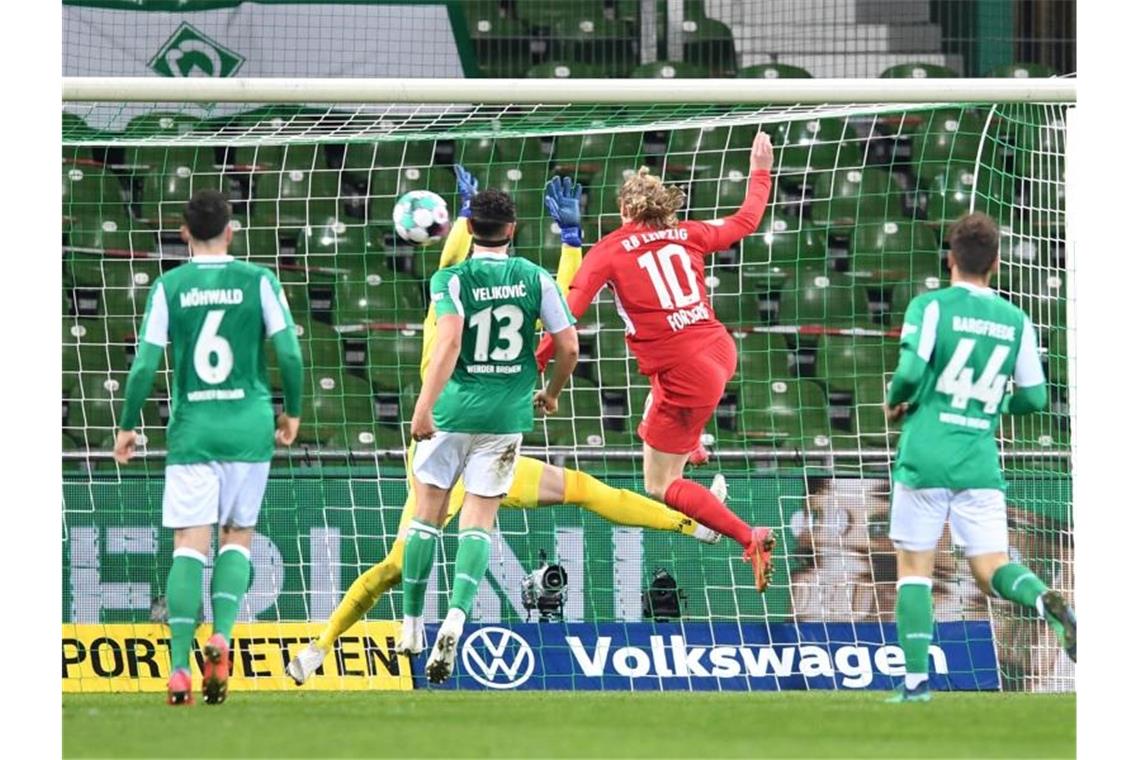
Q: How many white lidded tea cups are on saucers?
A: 0